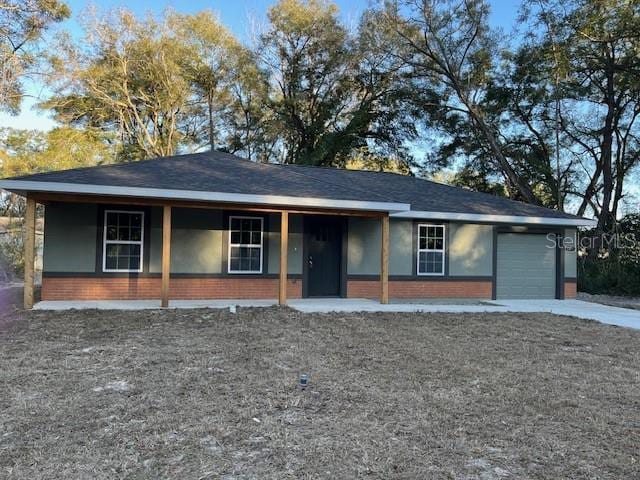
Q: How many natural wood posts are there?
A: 4